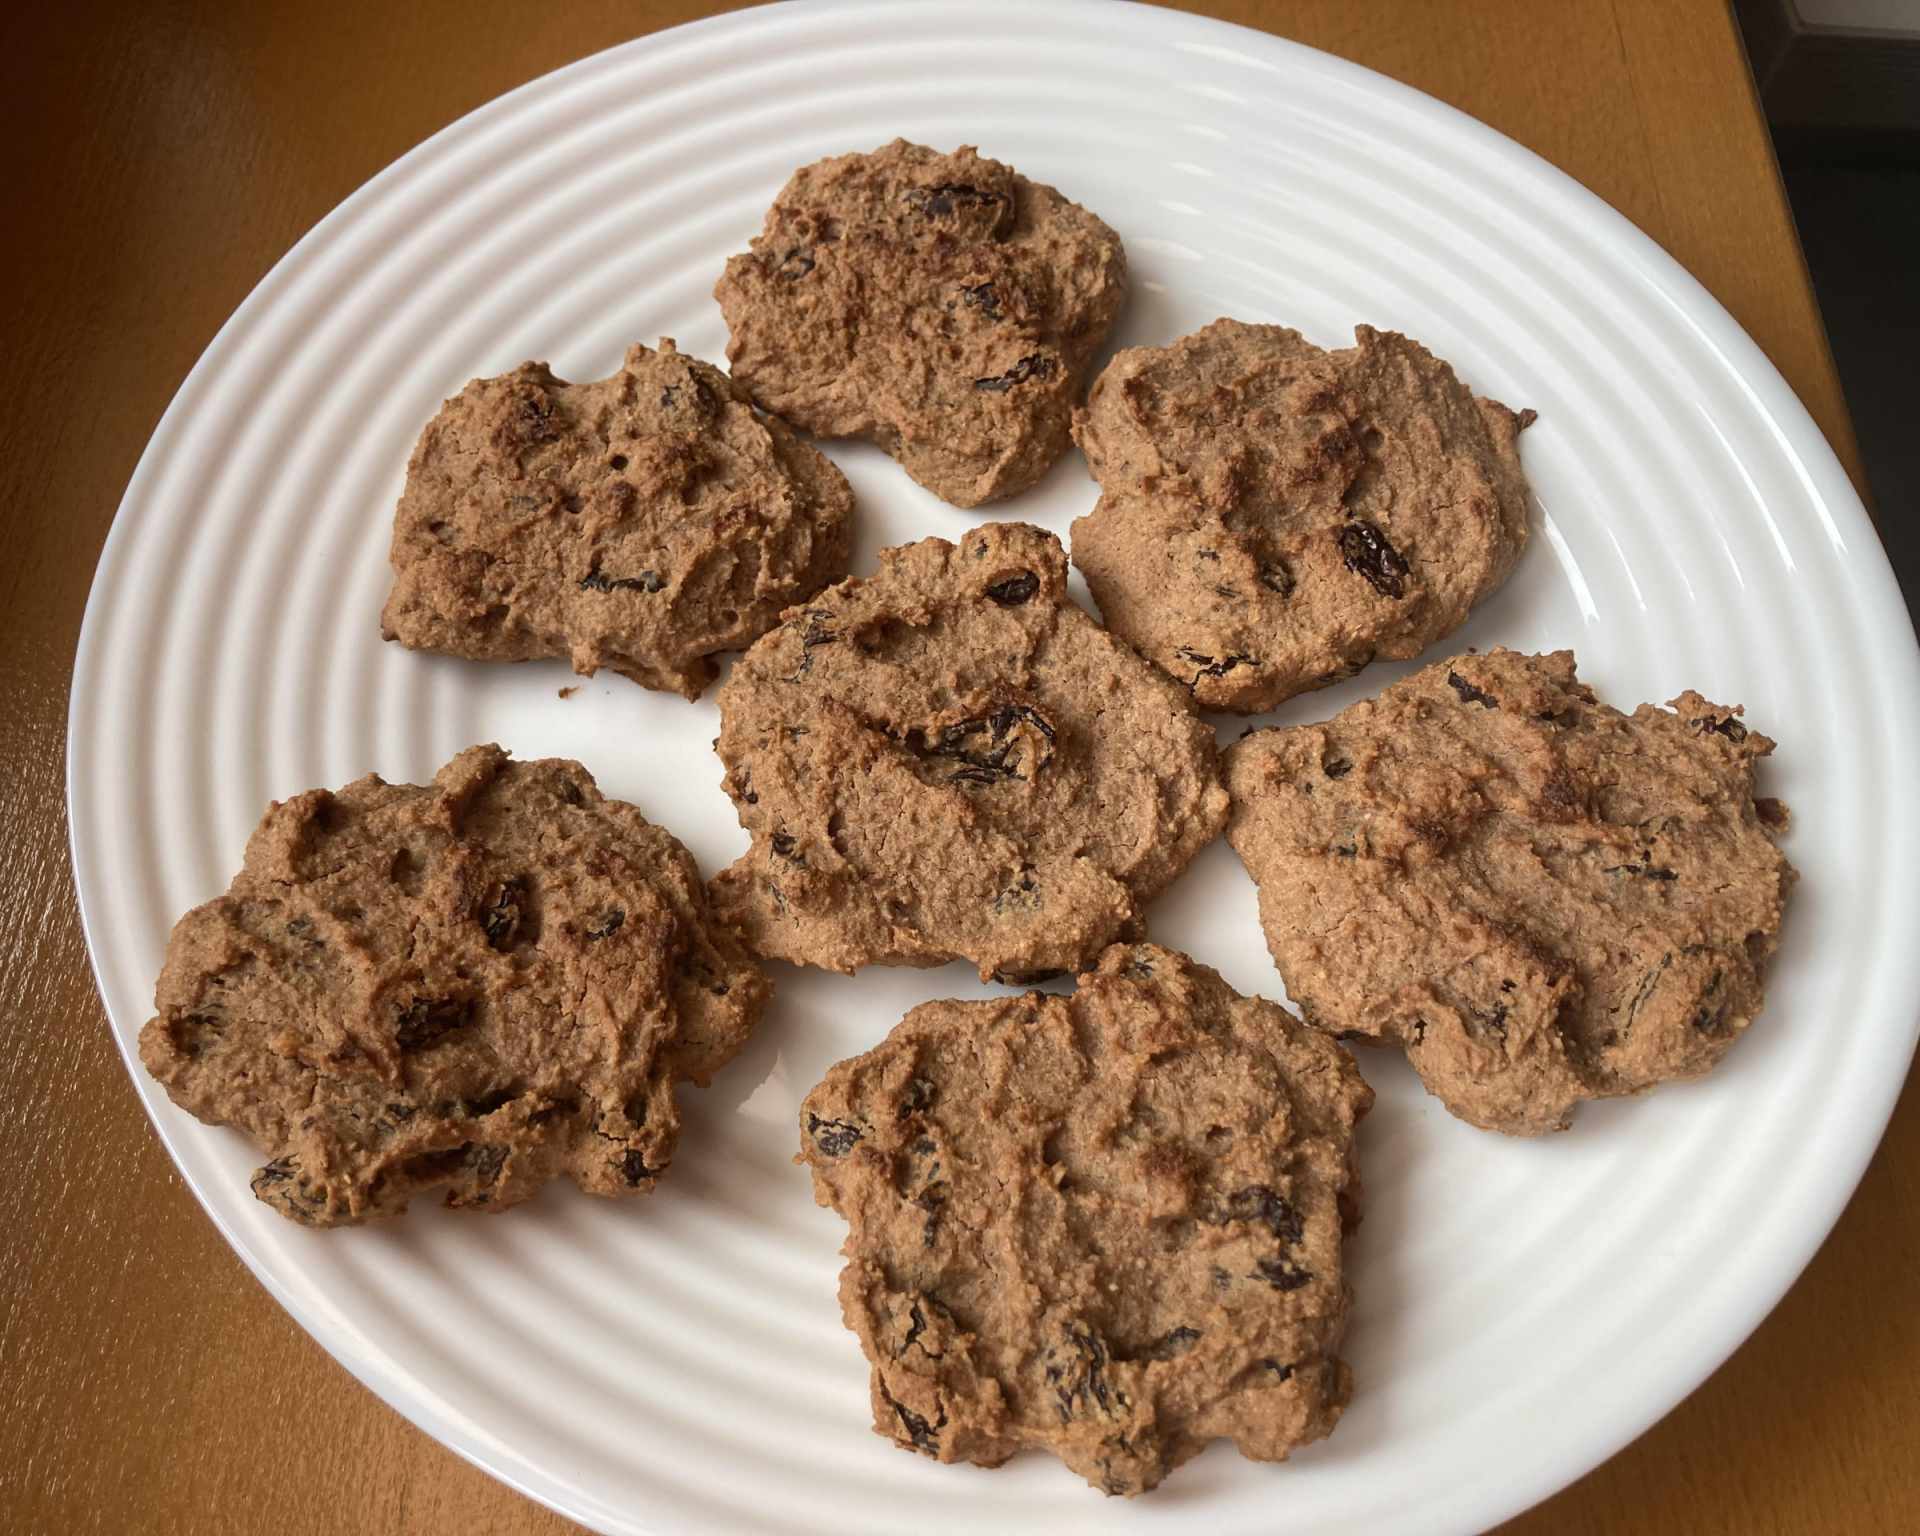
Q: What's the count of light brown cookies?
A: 7